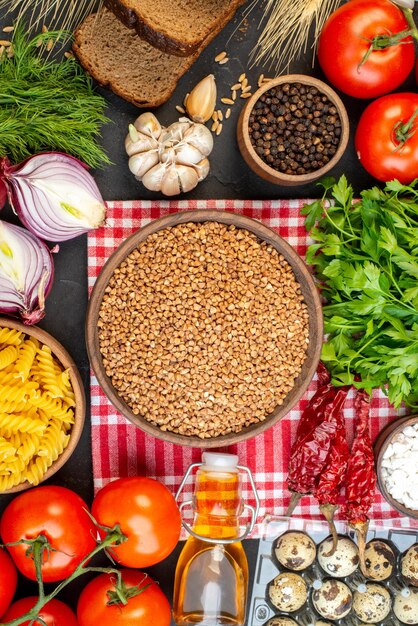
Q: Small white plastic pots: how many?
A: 0